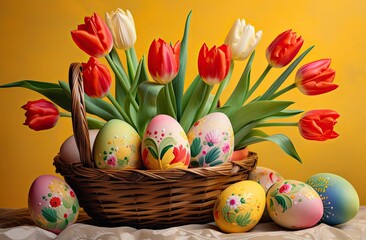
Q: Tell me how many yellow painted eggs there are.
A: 1